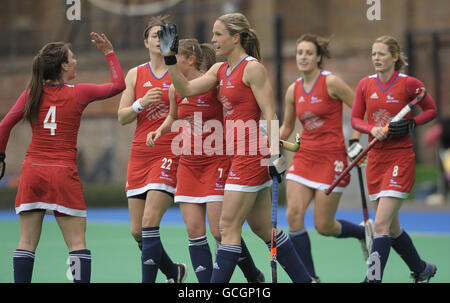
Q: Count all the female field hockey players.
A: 6